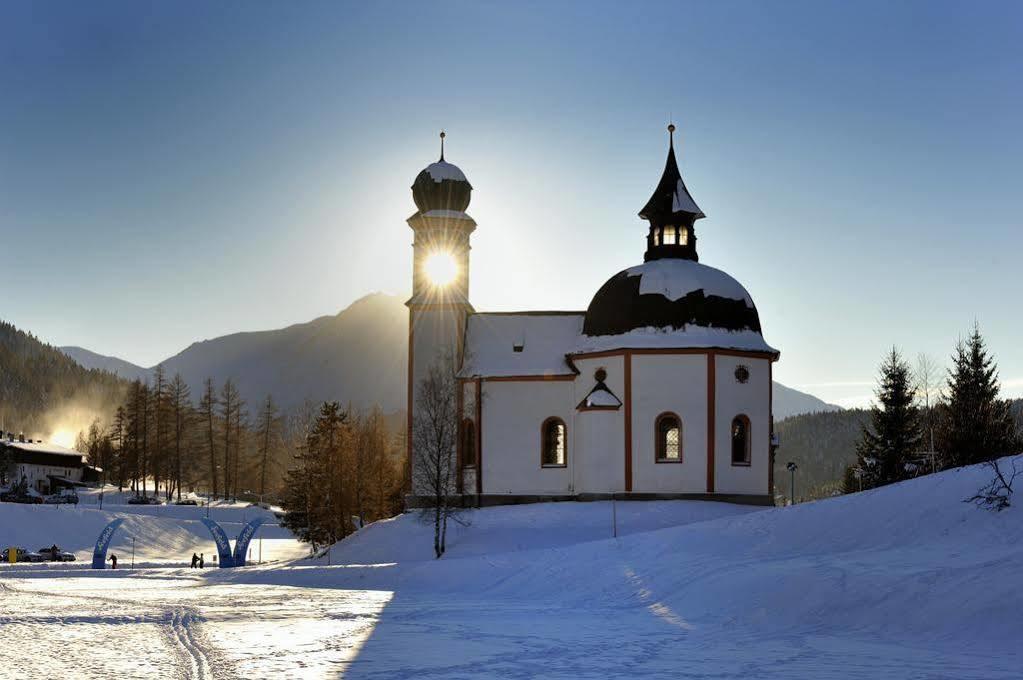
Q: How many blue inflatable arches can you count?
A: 3